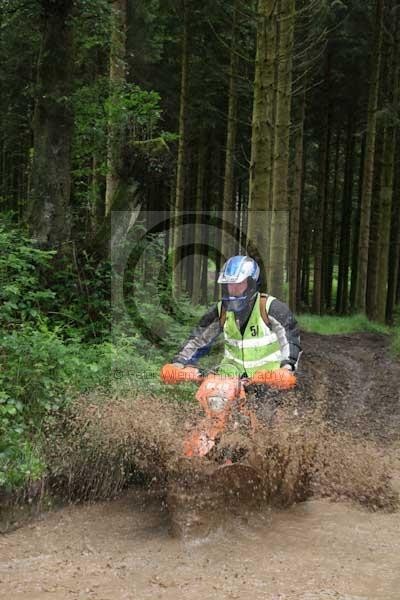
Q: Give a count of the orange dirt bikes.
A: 1